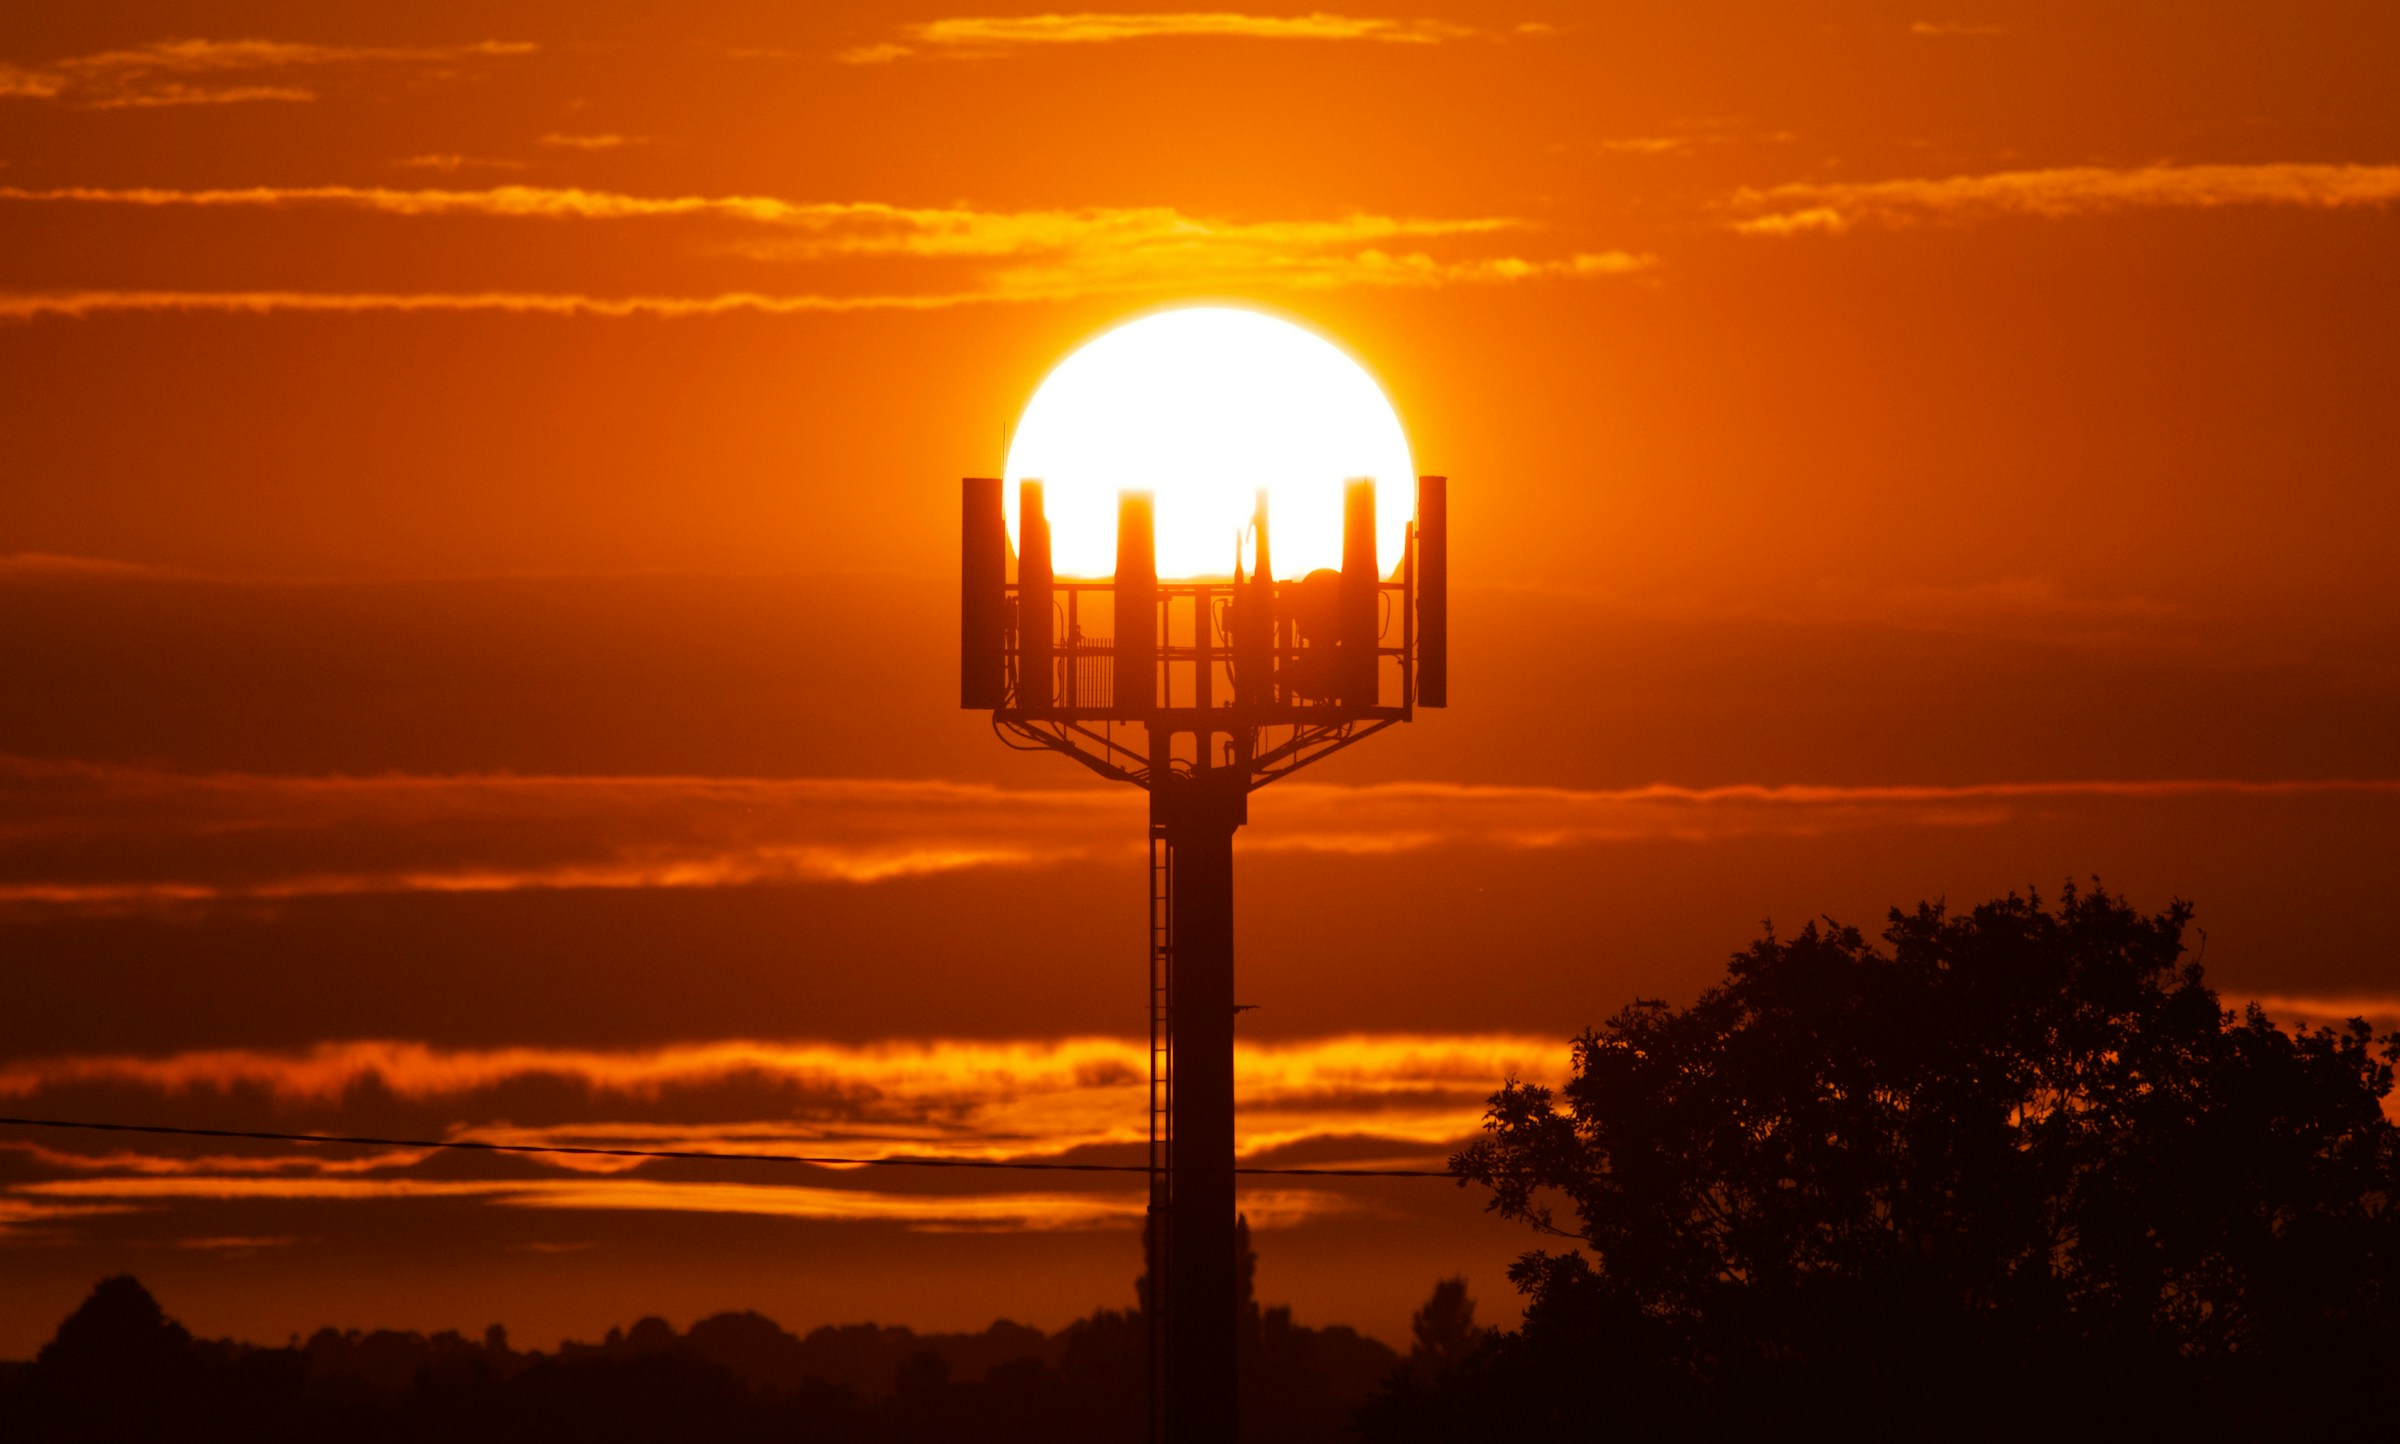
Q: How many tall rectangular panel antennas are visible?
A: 6